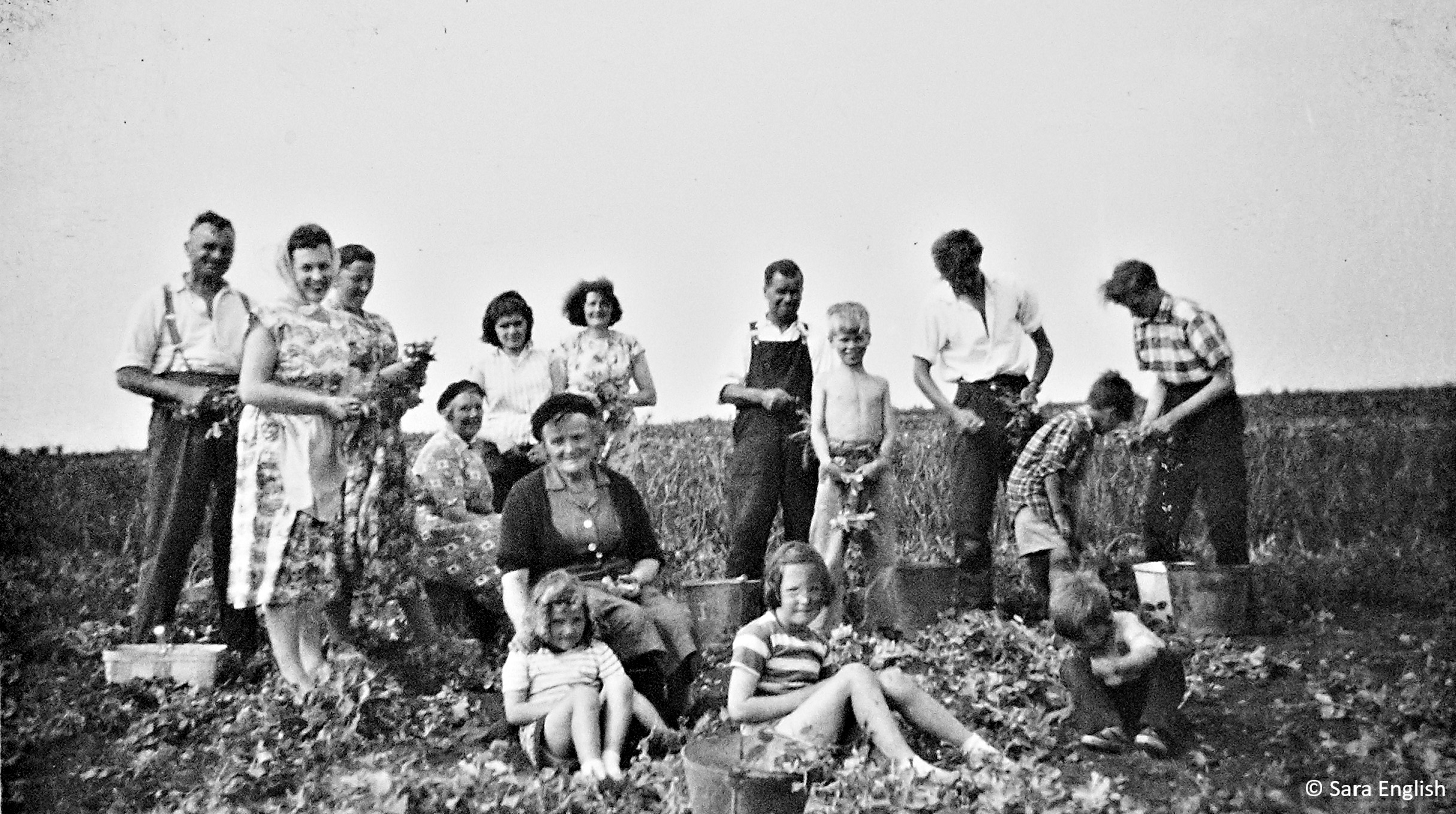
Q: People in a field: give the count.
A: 15